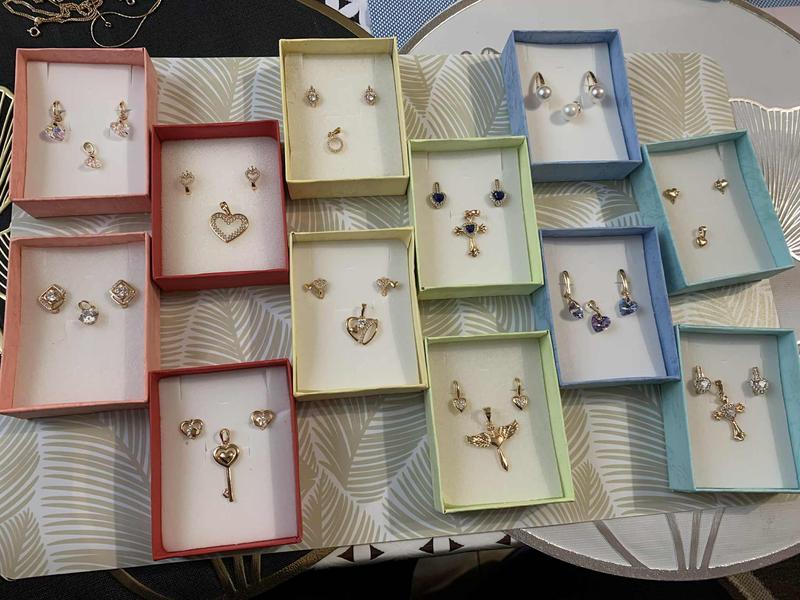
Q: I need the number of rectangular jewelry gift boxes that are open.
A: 12